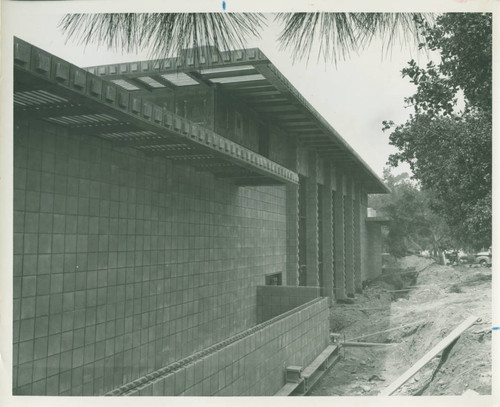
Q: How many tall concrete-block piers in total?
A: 6